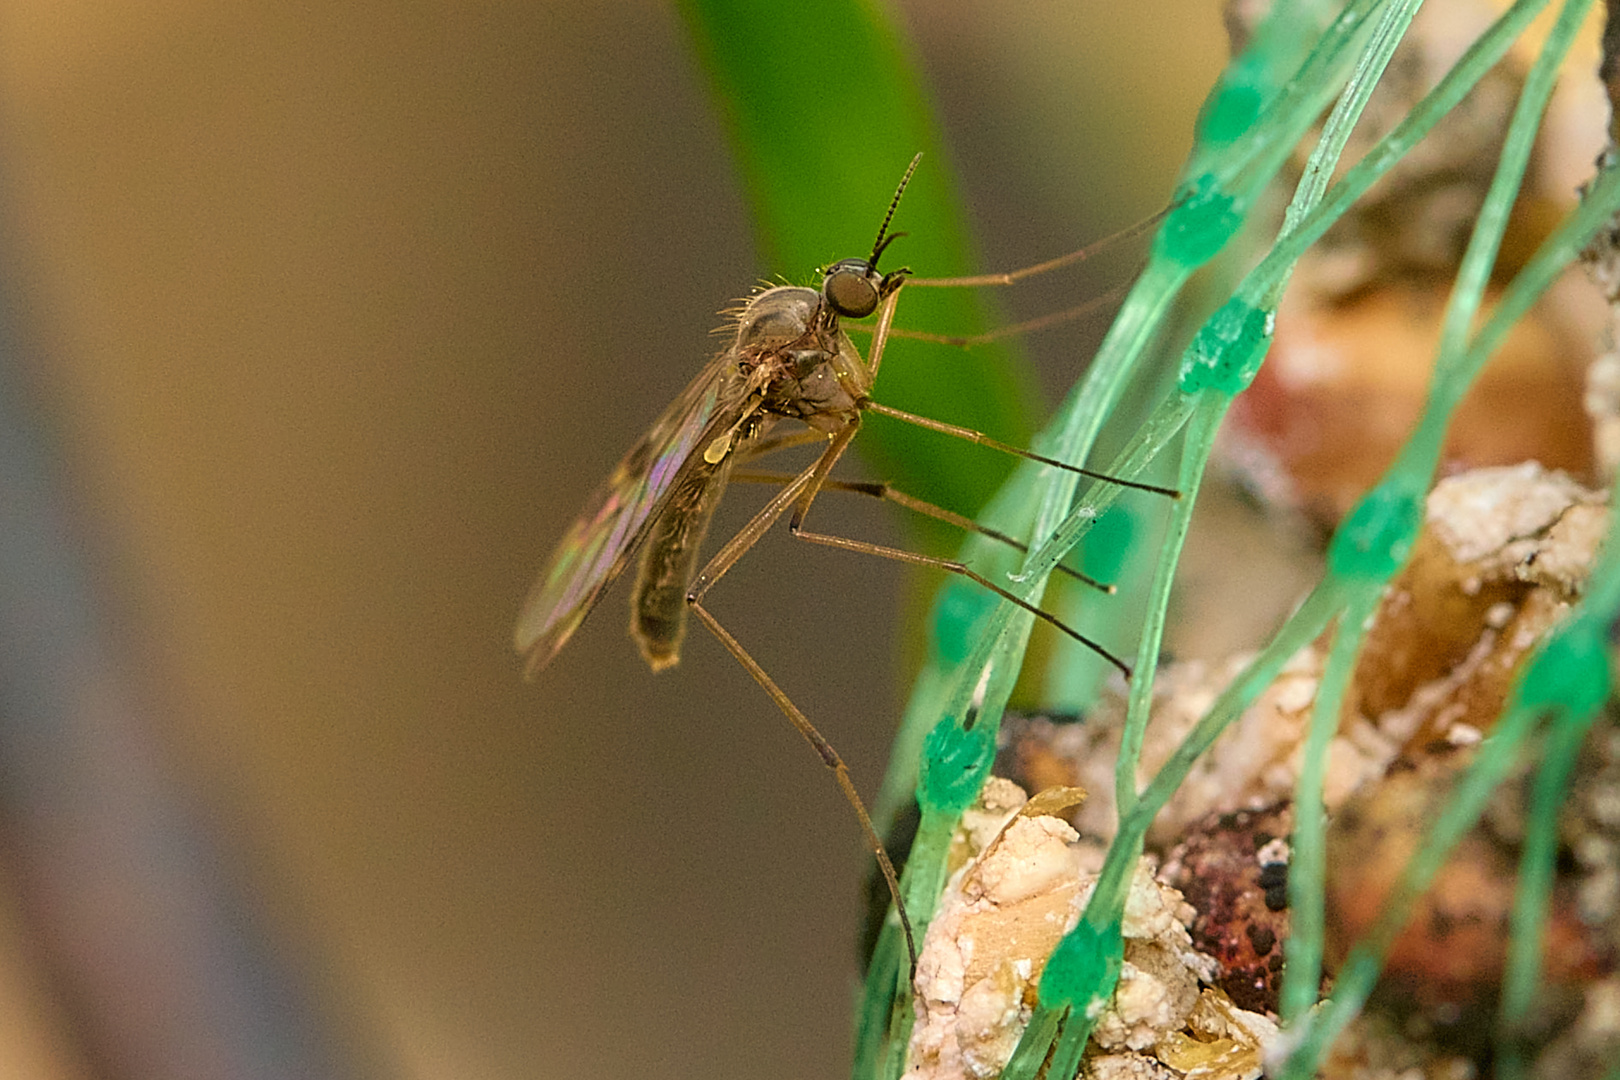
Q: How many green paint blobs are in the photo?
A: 9